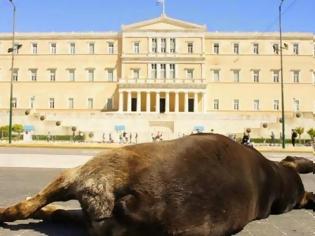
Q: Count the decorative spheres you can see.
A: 9